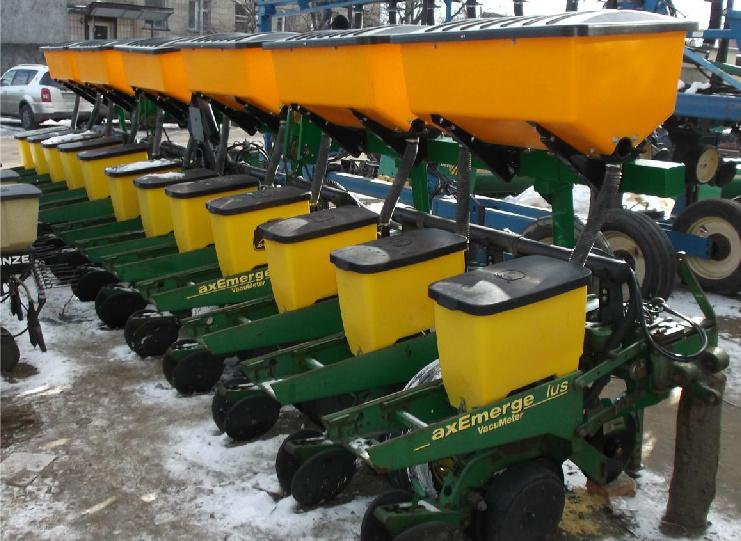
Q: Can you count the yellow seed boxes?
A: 12